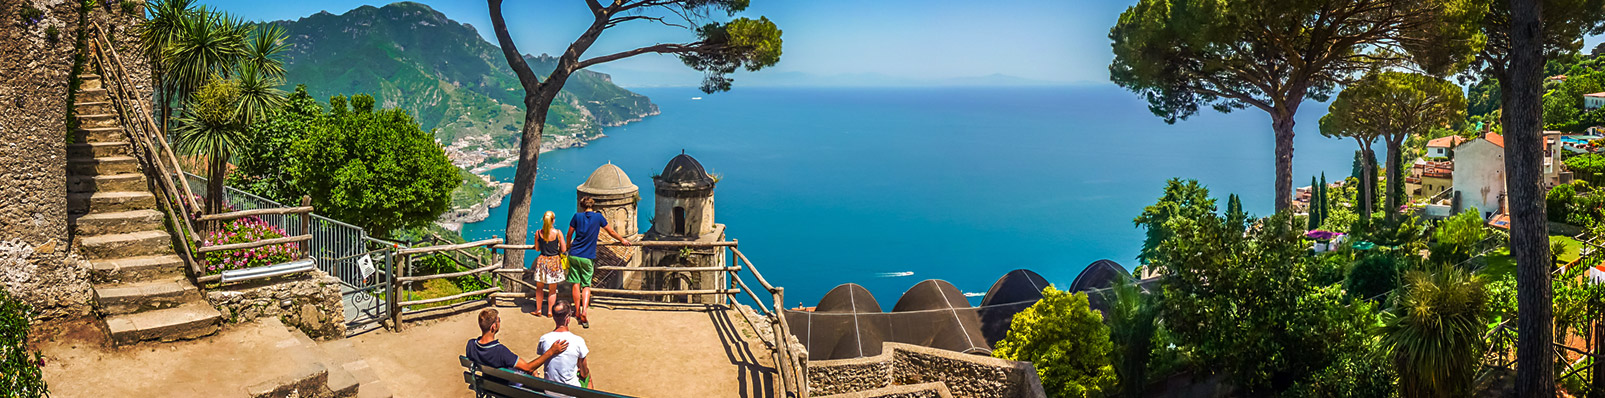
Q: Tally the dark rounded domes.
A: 5